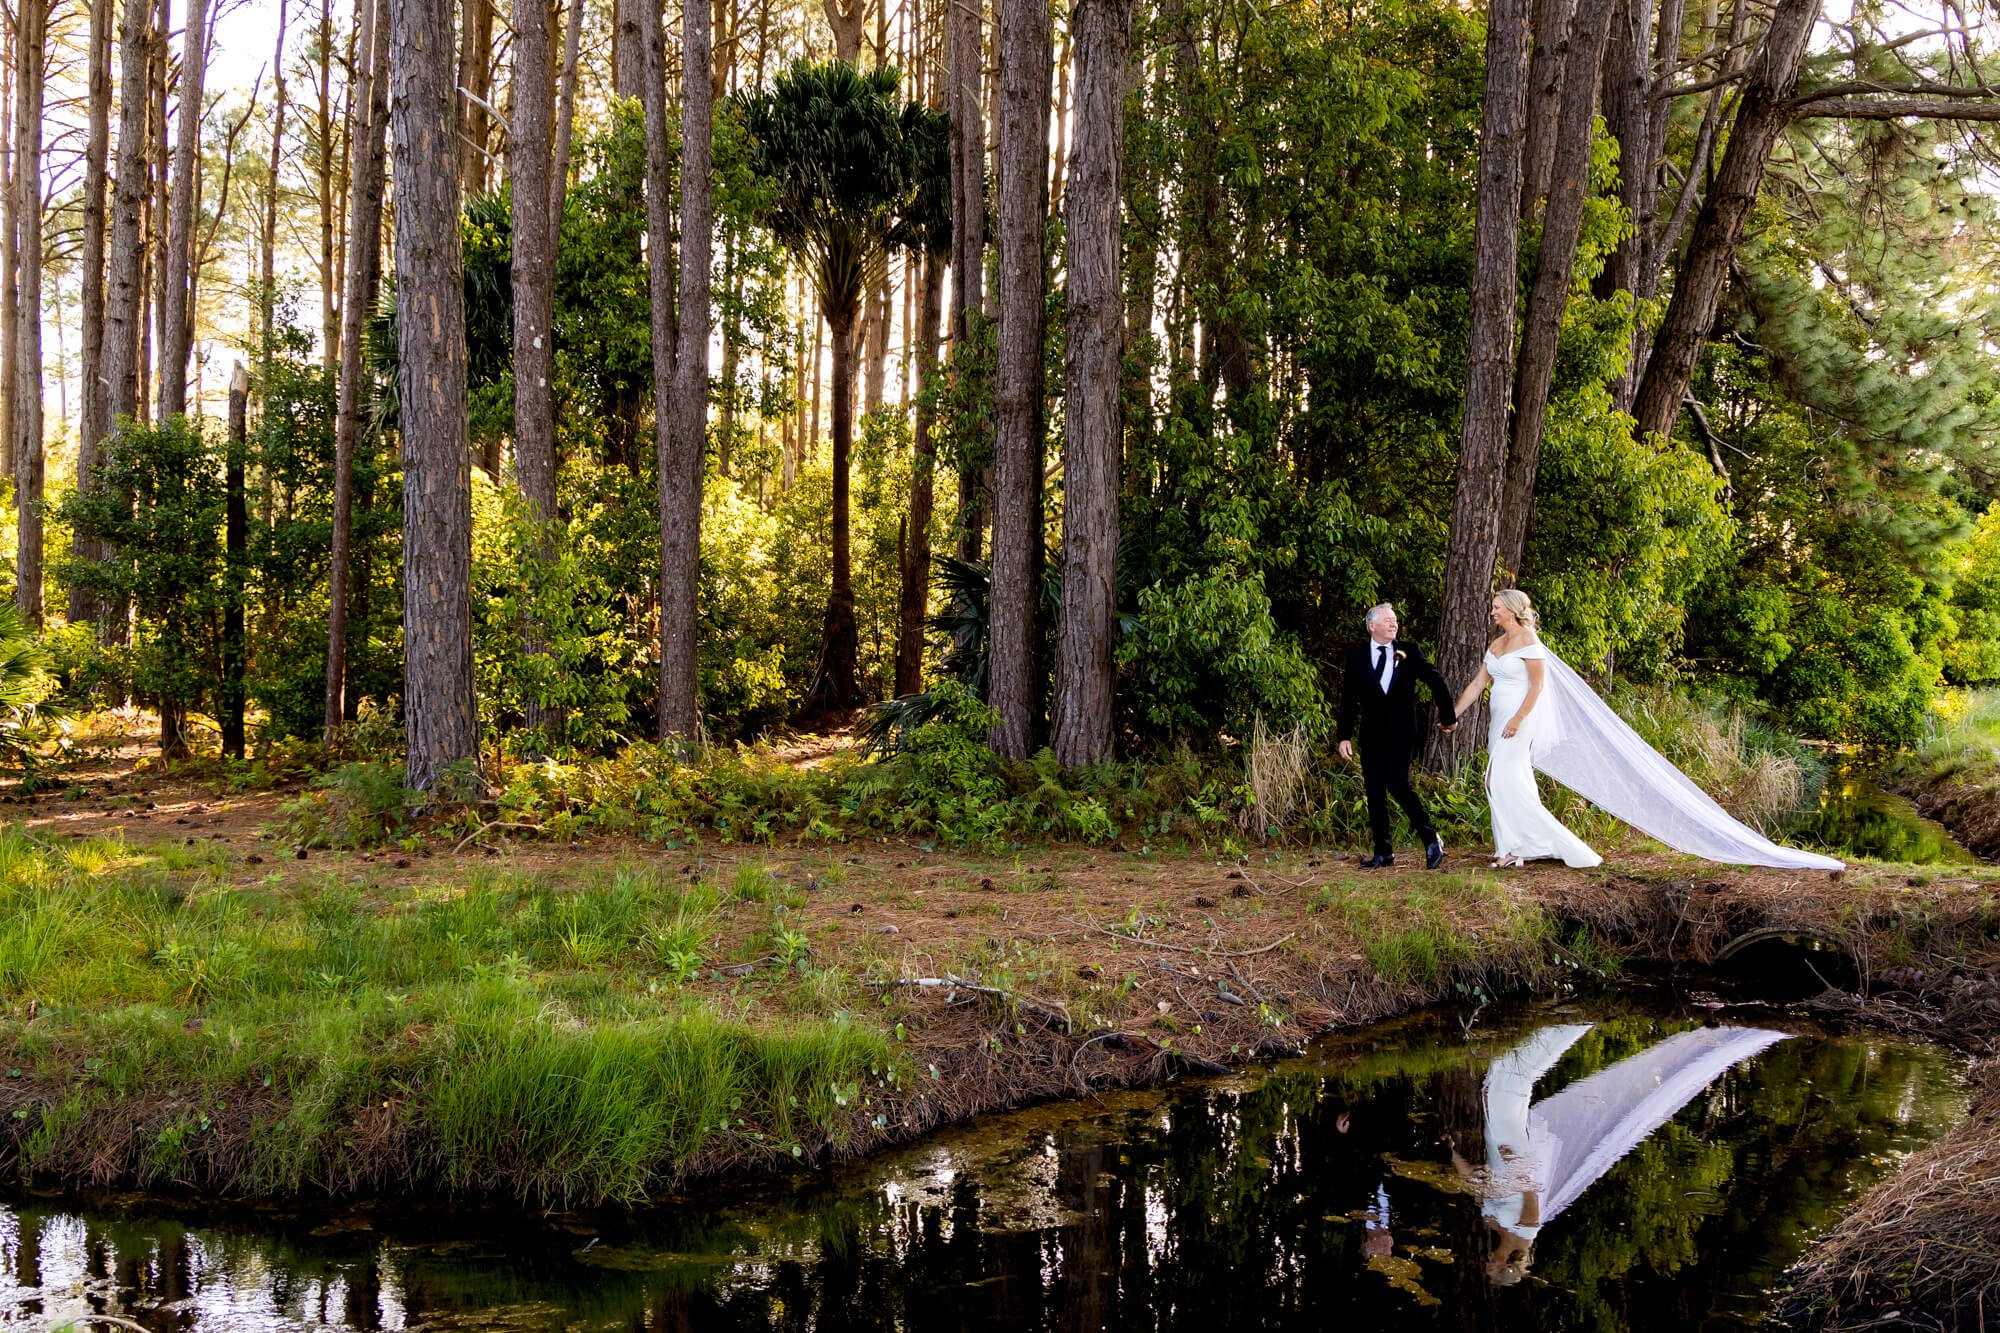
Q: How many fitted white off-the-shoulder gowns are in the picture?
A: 1